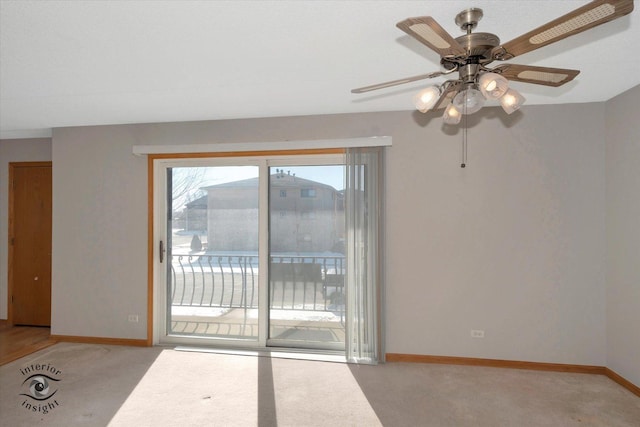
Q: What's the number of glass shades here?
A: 5